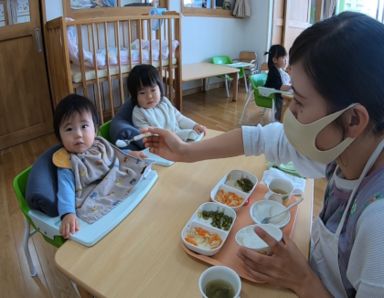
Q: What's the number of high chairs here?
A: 4